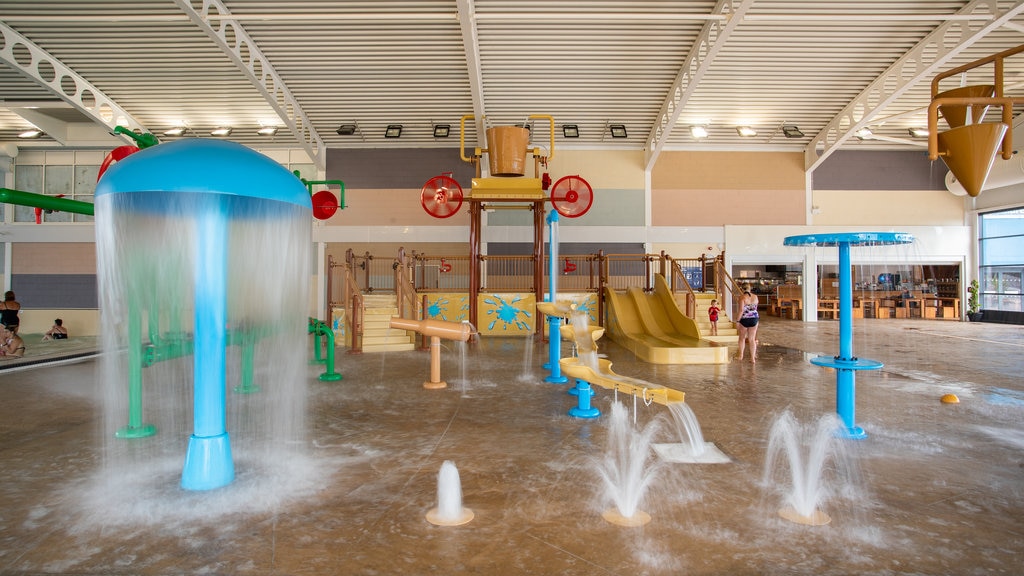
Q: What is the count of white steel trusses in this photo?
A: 5